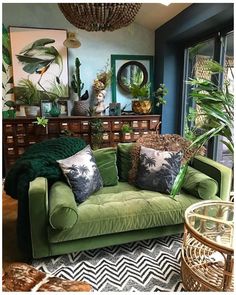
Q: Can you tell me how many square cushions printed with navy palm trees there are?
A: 2